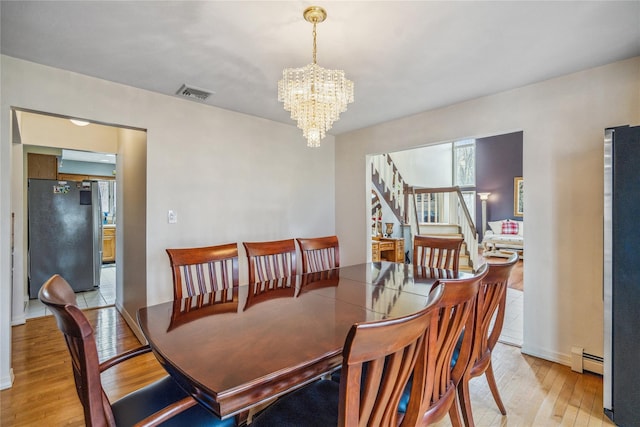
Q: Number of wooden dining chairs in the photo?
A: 8